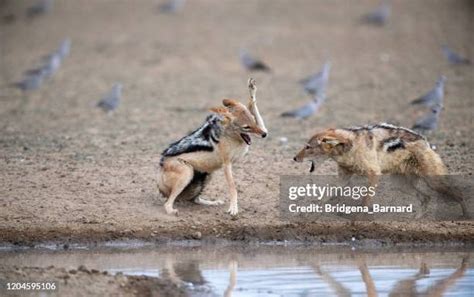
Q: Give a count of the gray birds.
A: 13